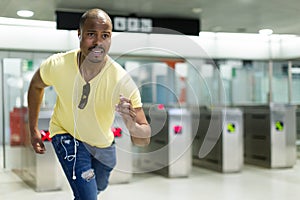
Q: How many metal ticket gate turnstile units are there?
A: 5